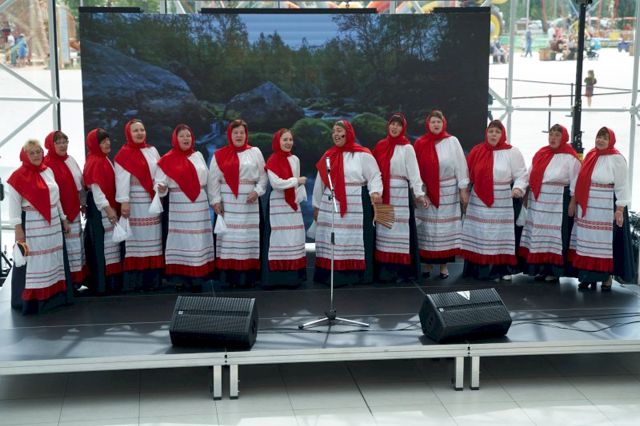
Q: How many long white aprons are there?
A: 13